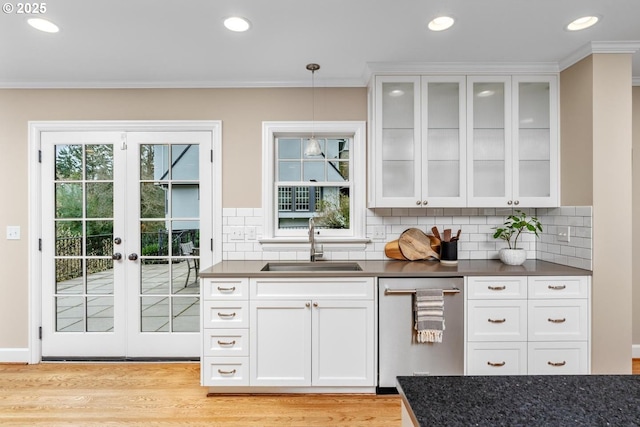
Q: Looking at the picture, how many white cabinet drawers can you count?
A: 10